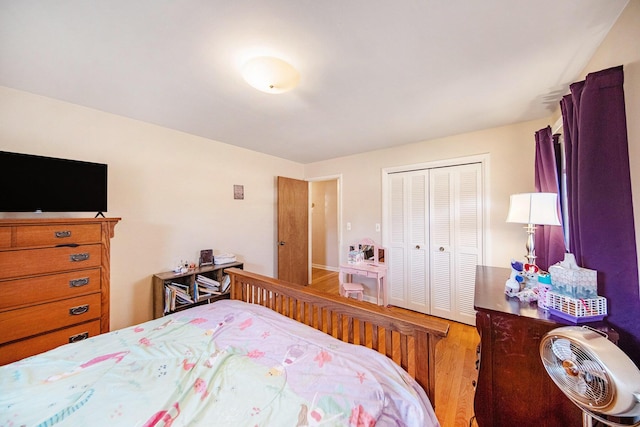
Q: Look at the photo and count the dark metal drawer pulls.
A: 5